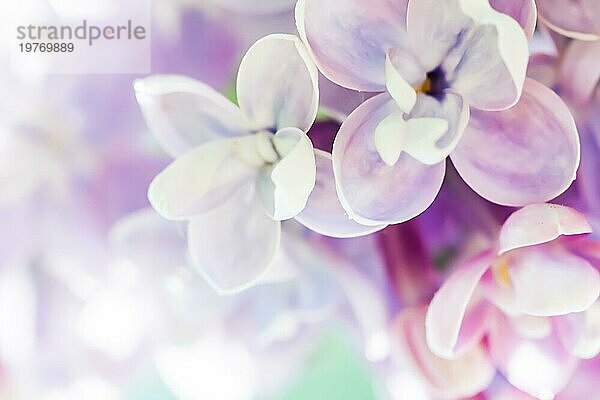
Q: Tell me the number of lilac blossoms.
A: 3